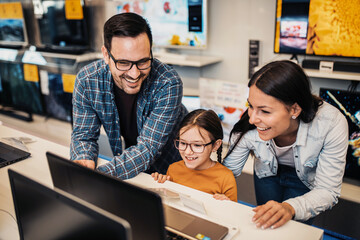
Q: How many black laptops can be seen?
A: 3